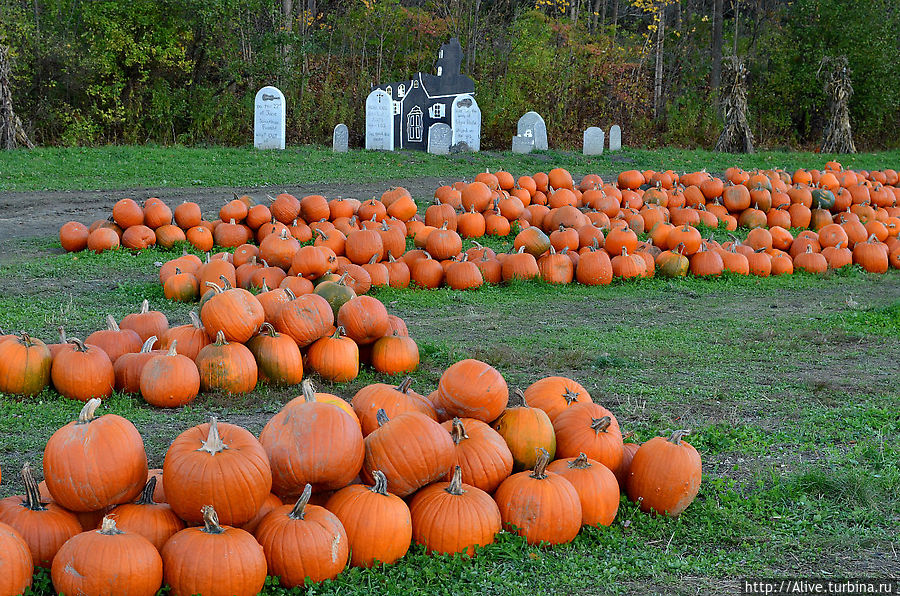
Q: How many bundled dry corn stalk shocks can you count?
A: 3